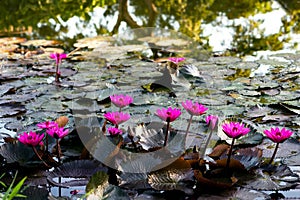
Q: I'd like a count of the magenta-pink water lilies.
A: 13